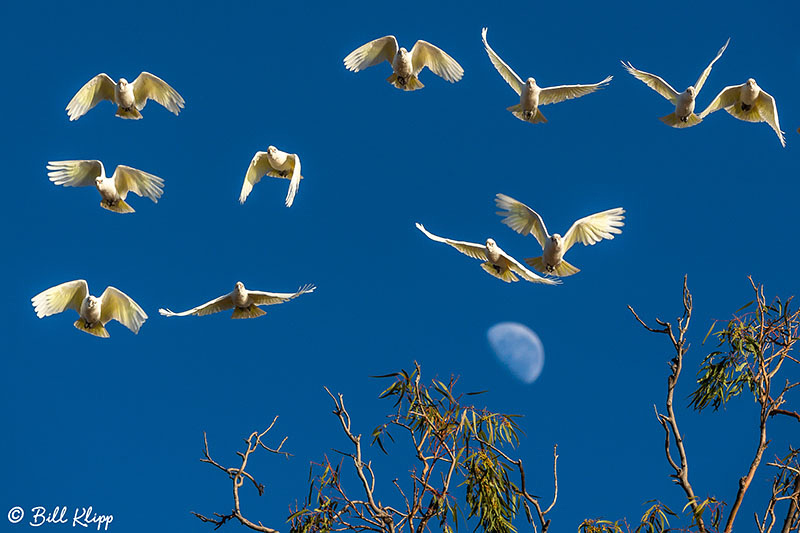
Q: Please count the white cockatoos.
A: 11